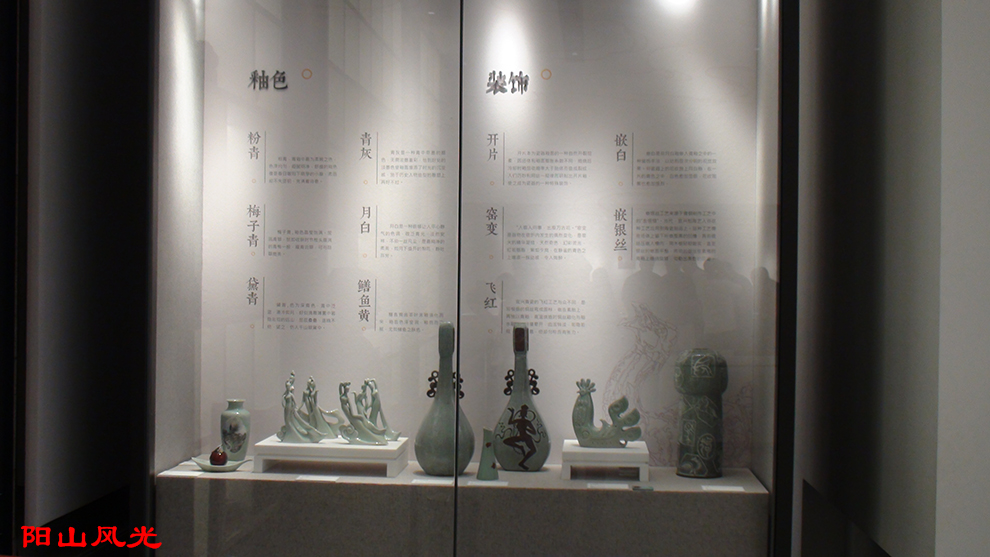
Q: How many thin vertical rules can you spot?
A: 11